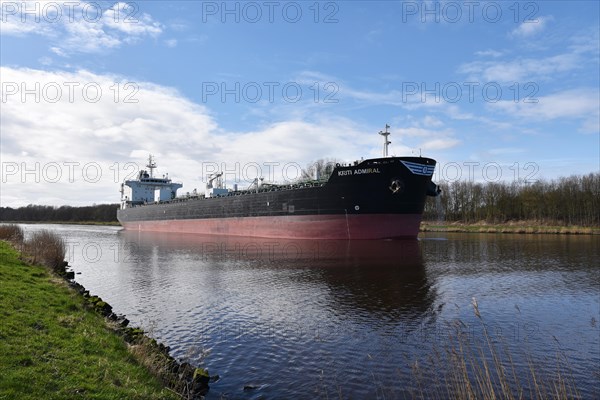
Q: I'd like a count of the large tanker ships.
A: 1